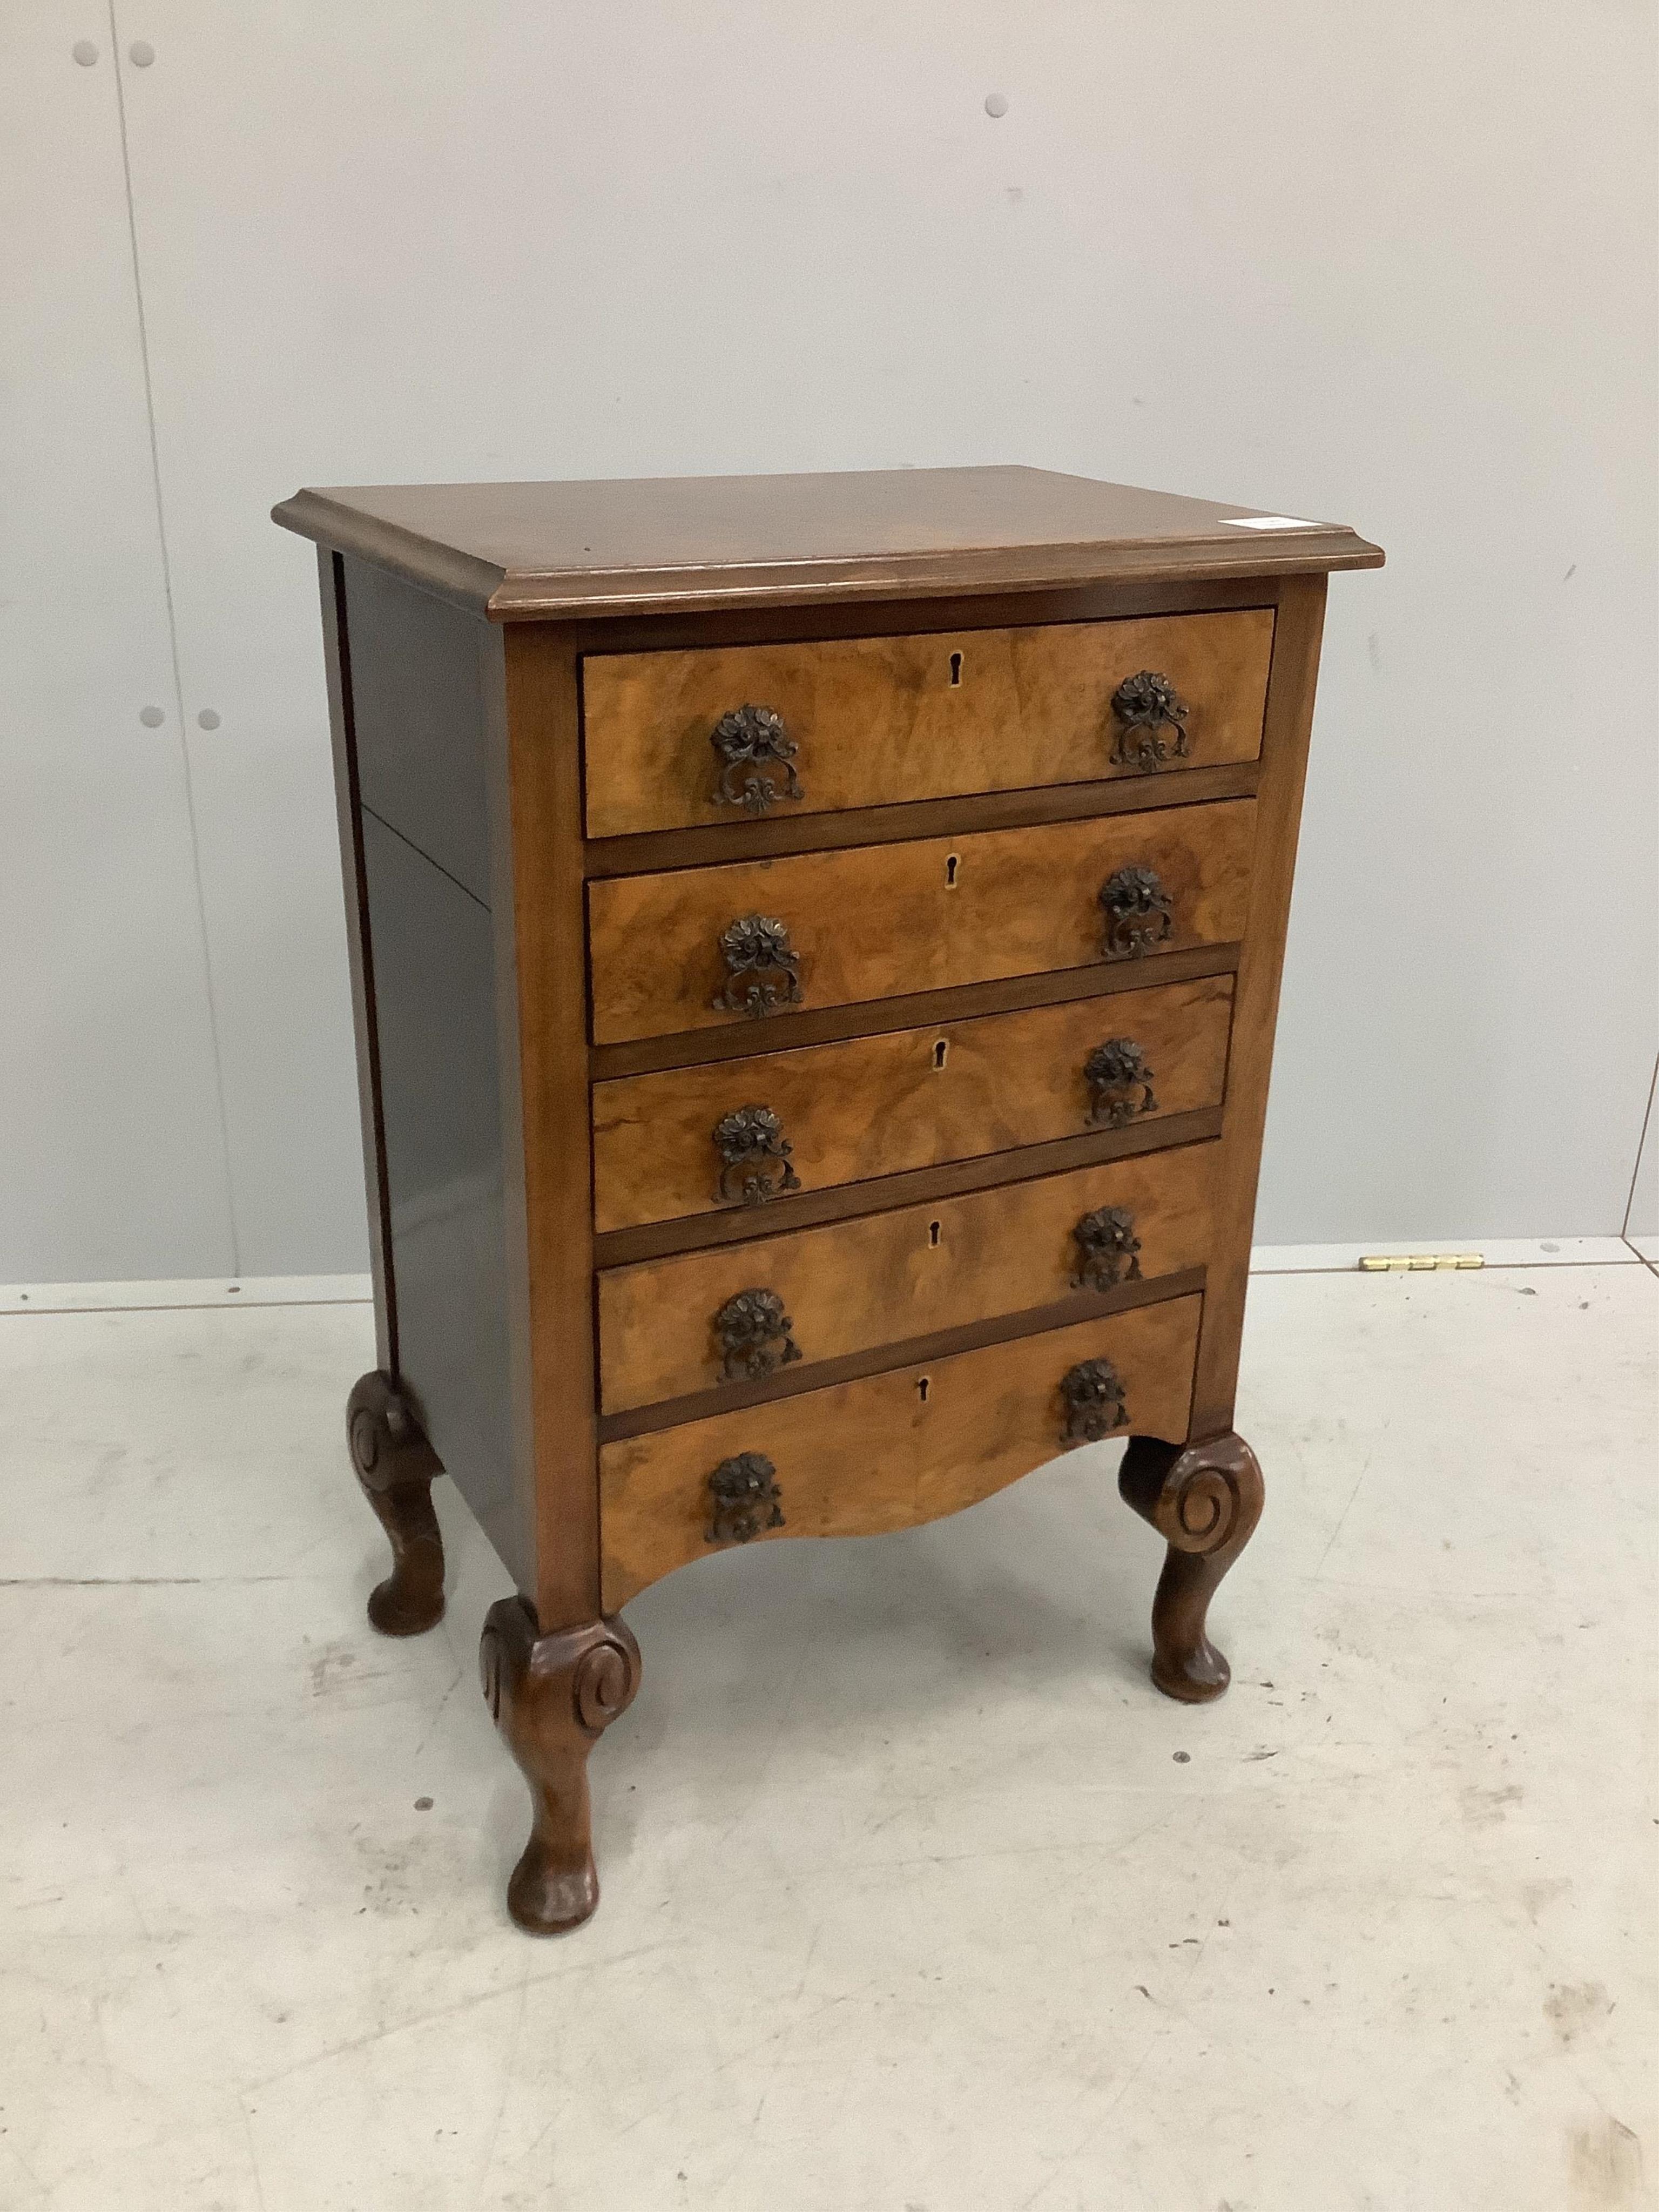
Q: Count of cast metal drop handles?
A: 10